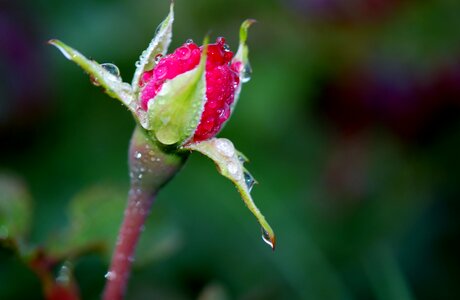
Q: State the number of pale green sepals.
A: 5